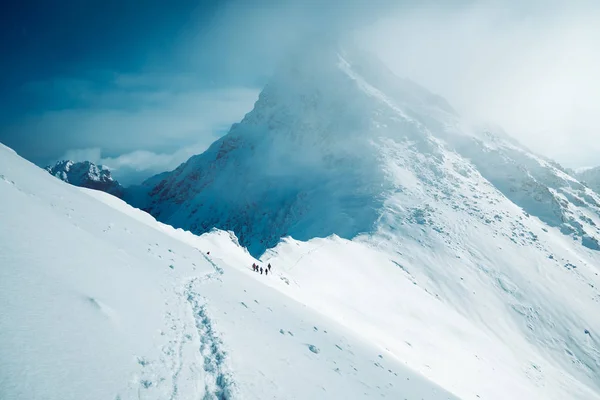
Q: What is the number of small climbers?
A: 5